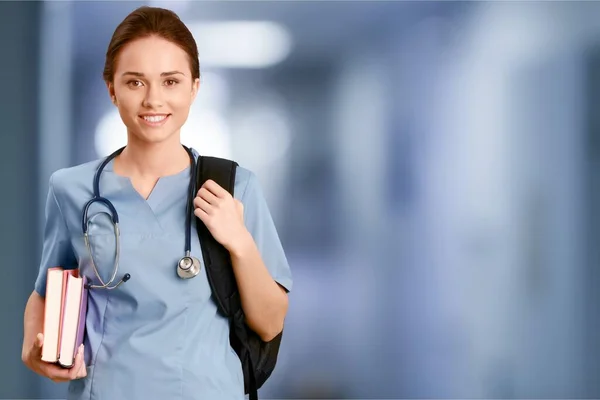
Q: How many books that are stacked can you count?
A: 2